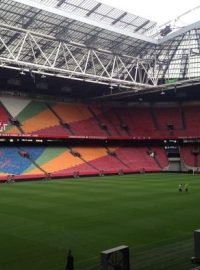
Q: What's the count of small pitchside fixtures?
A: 6